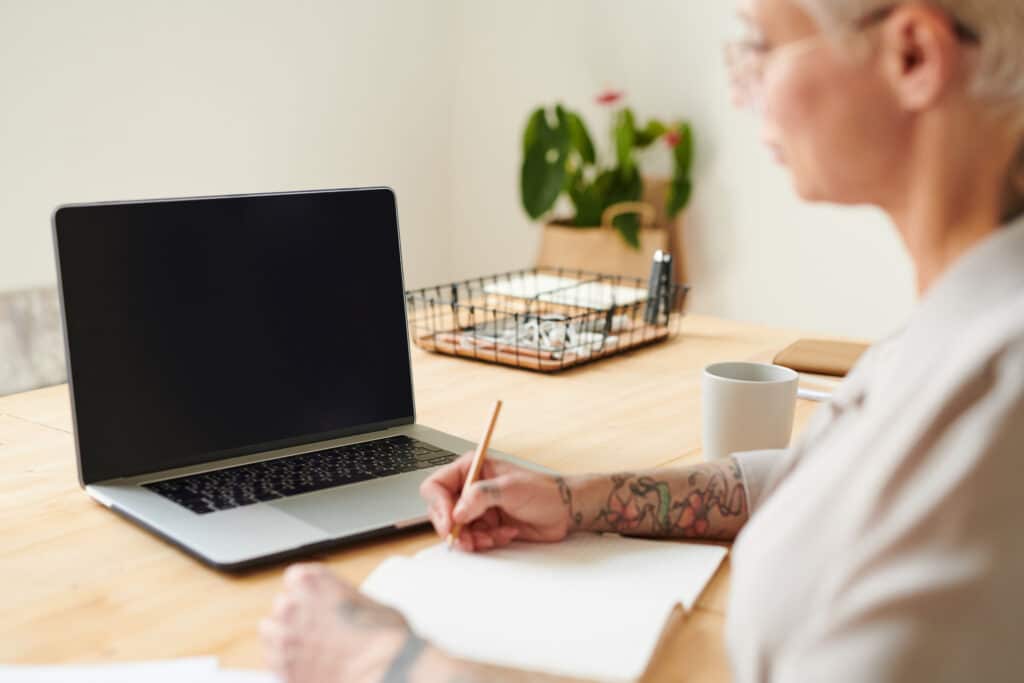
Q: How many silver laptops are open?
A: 1